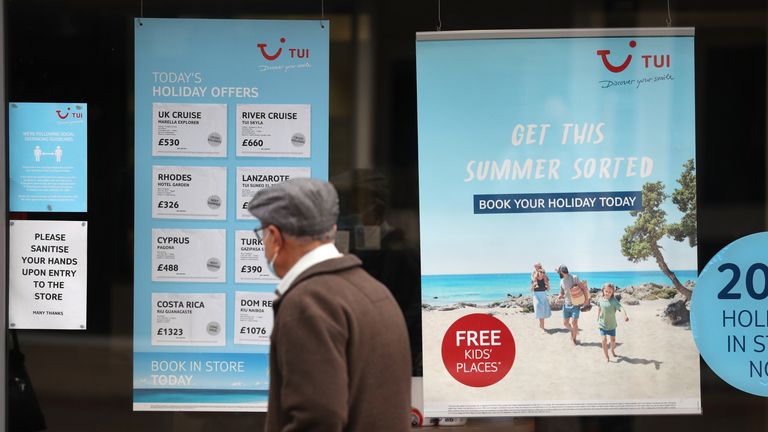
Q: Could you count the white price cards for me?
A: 8